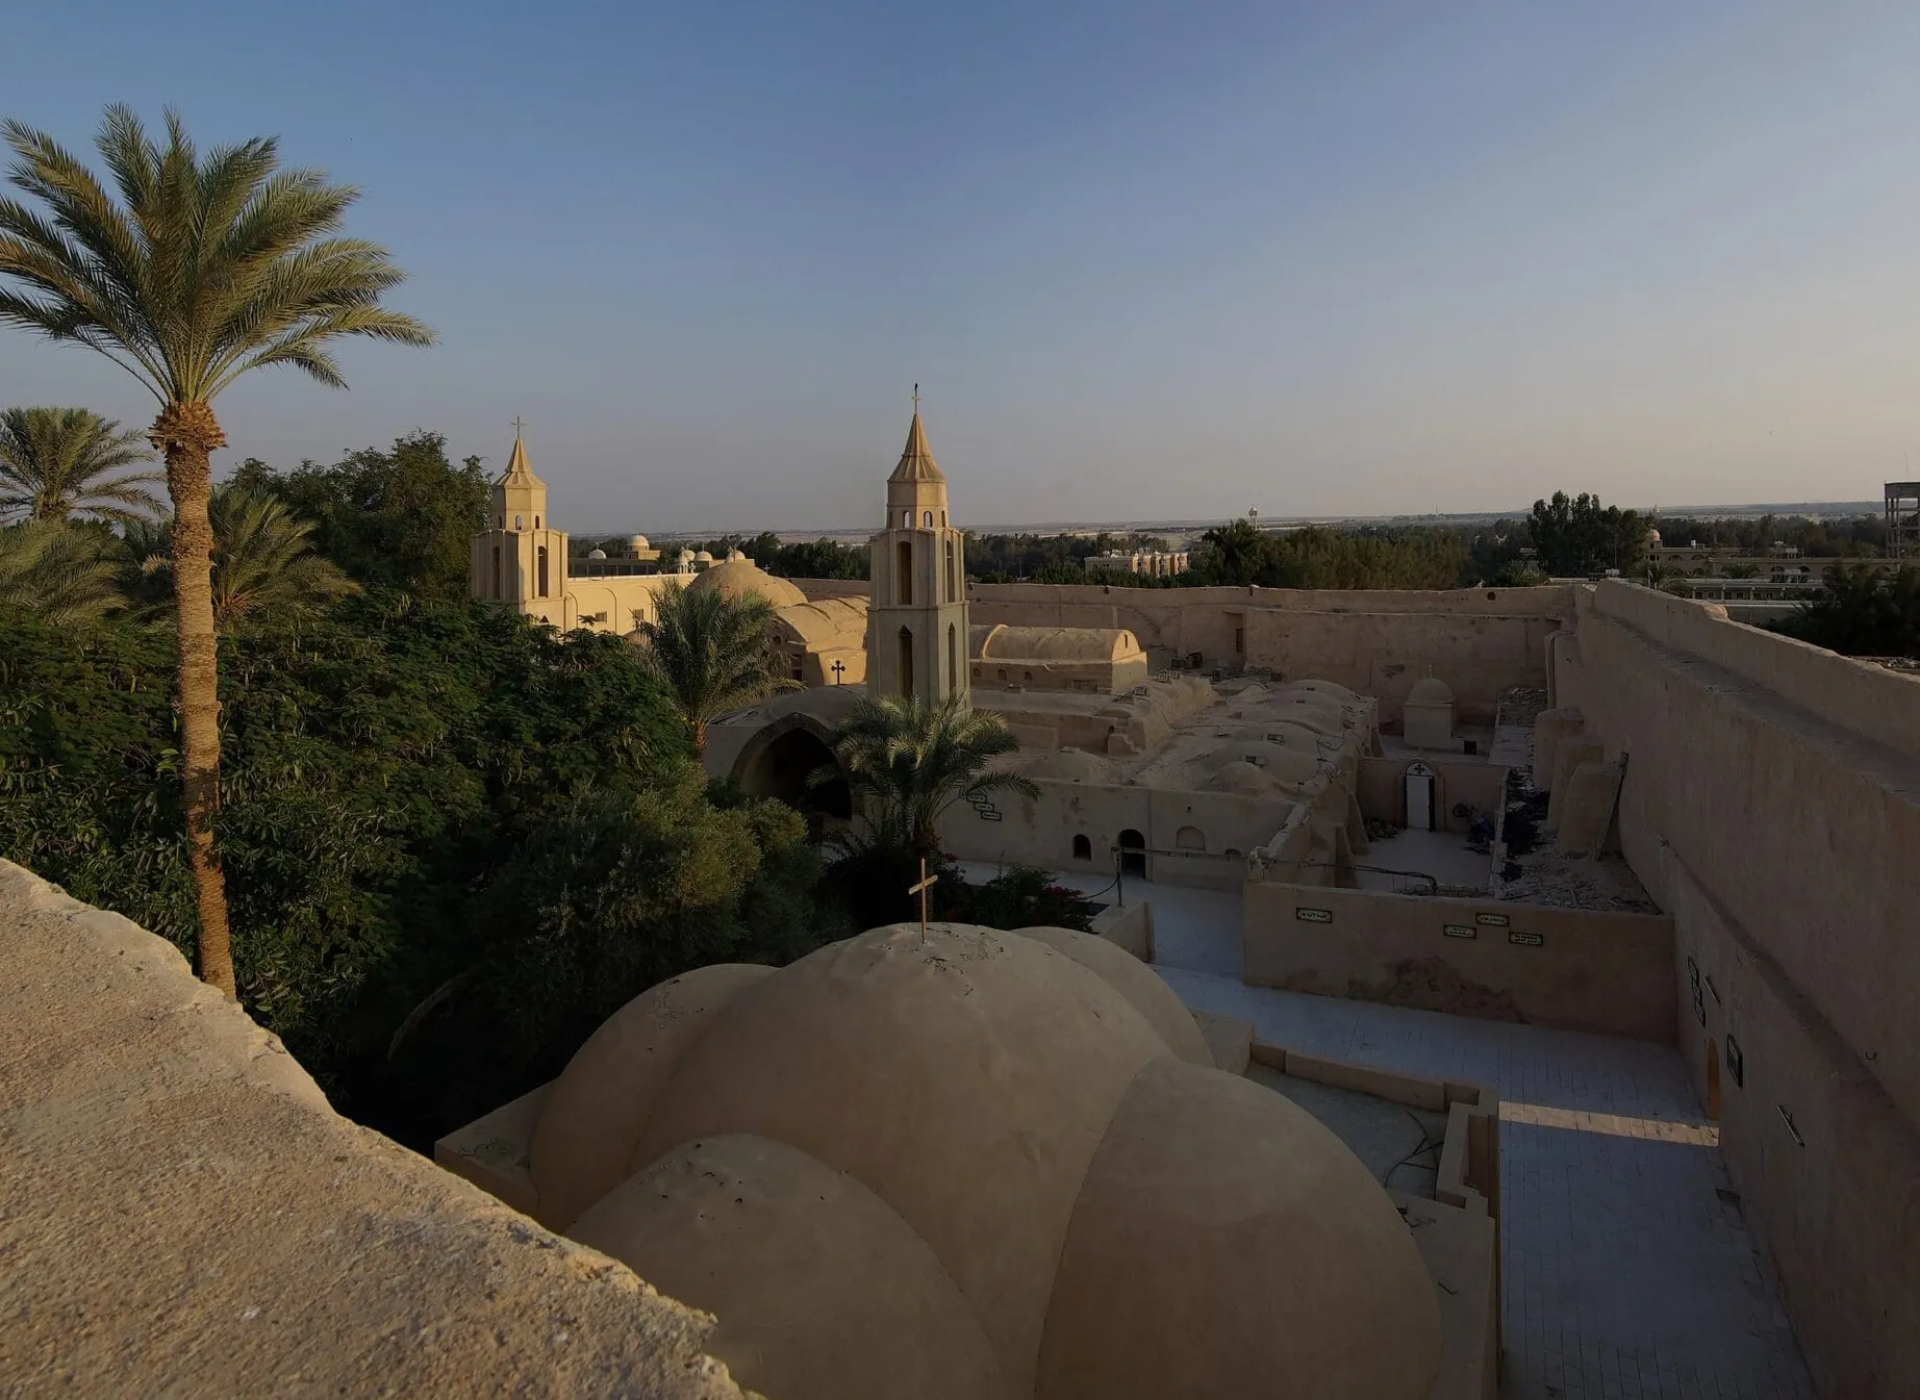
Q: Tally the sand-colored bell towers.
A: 2